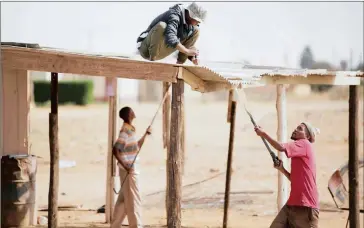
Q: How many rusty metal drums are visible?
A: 1